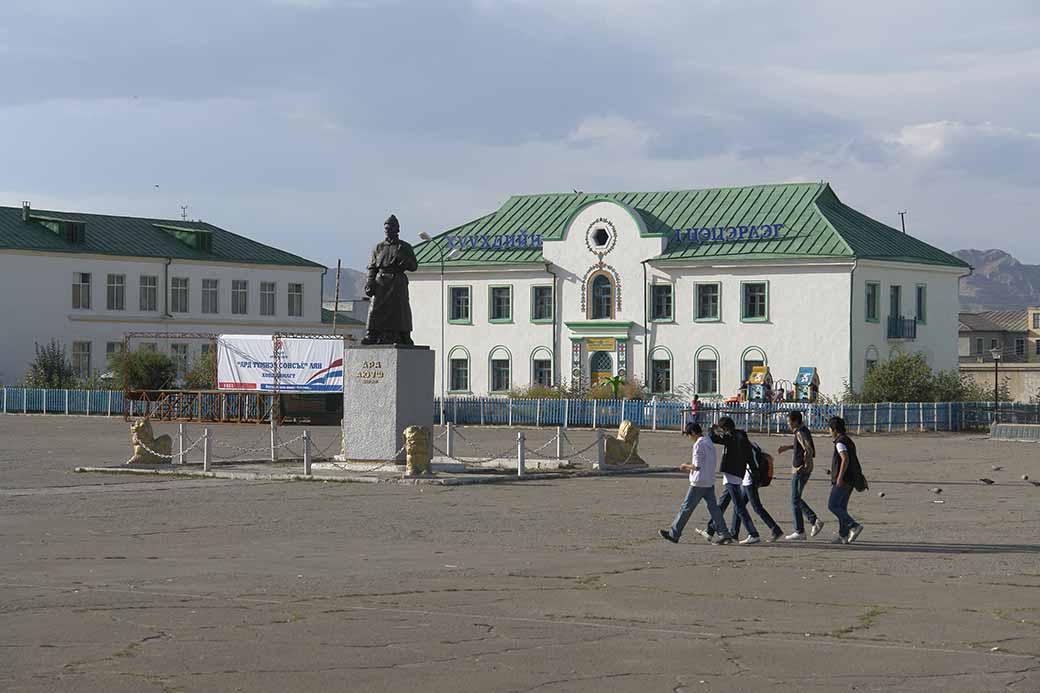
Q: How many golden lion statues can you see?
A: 3